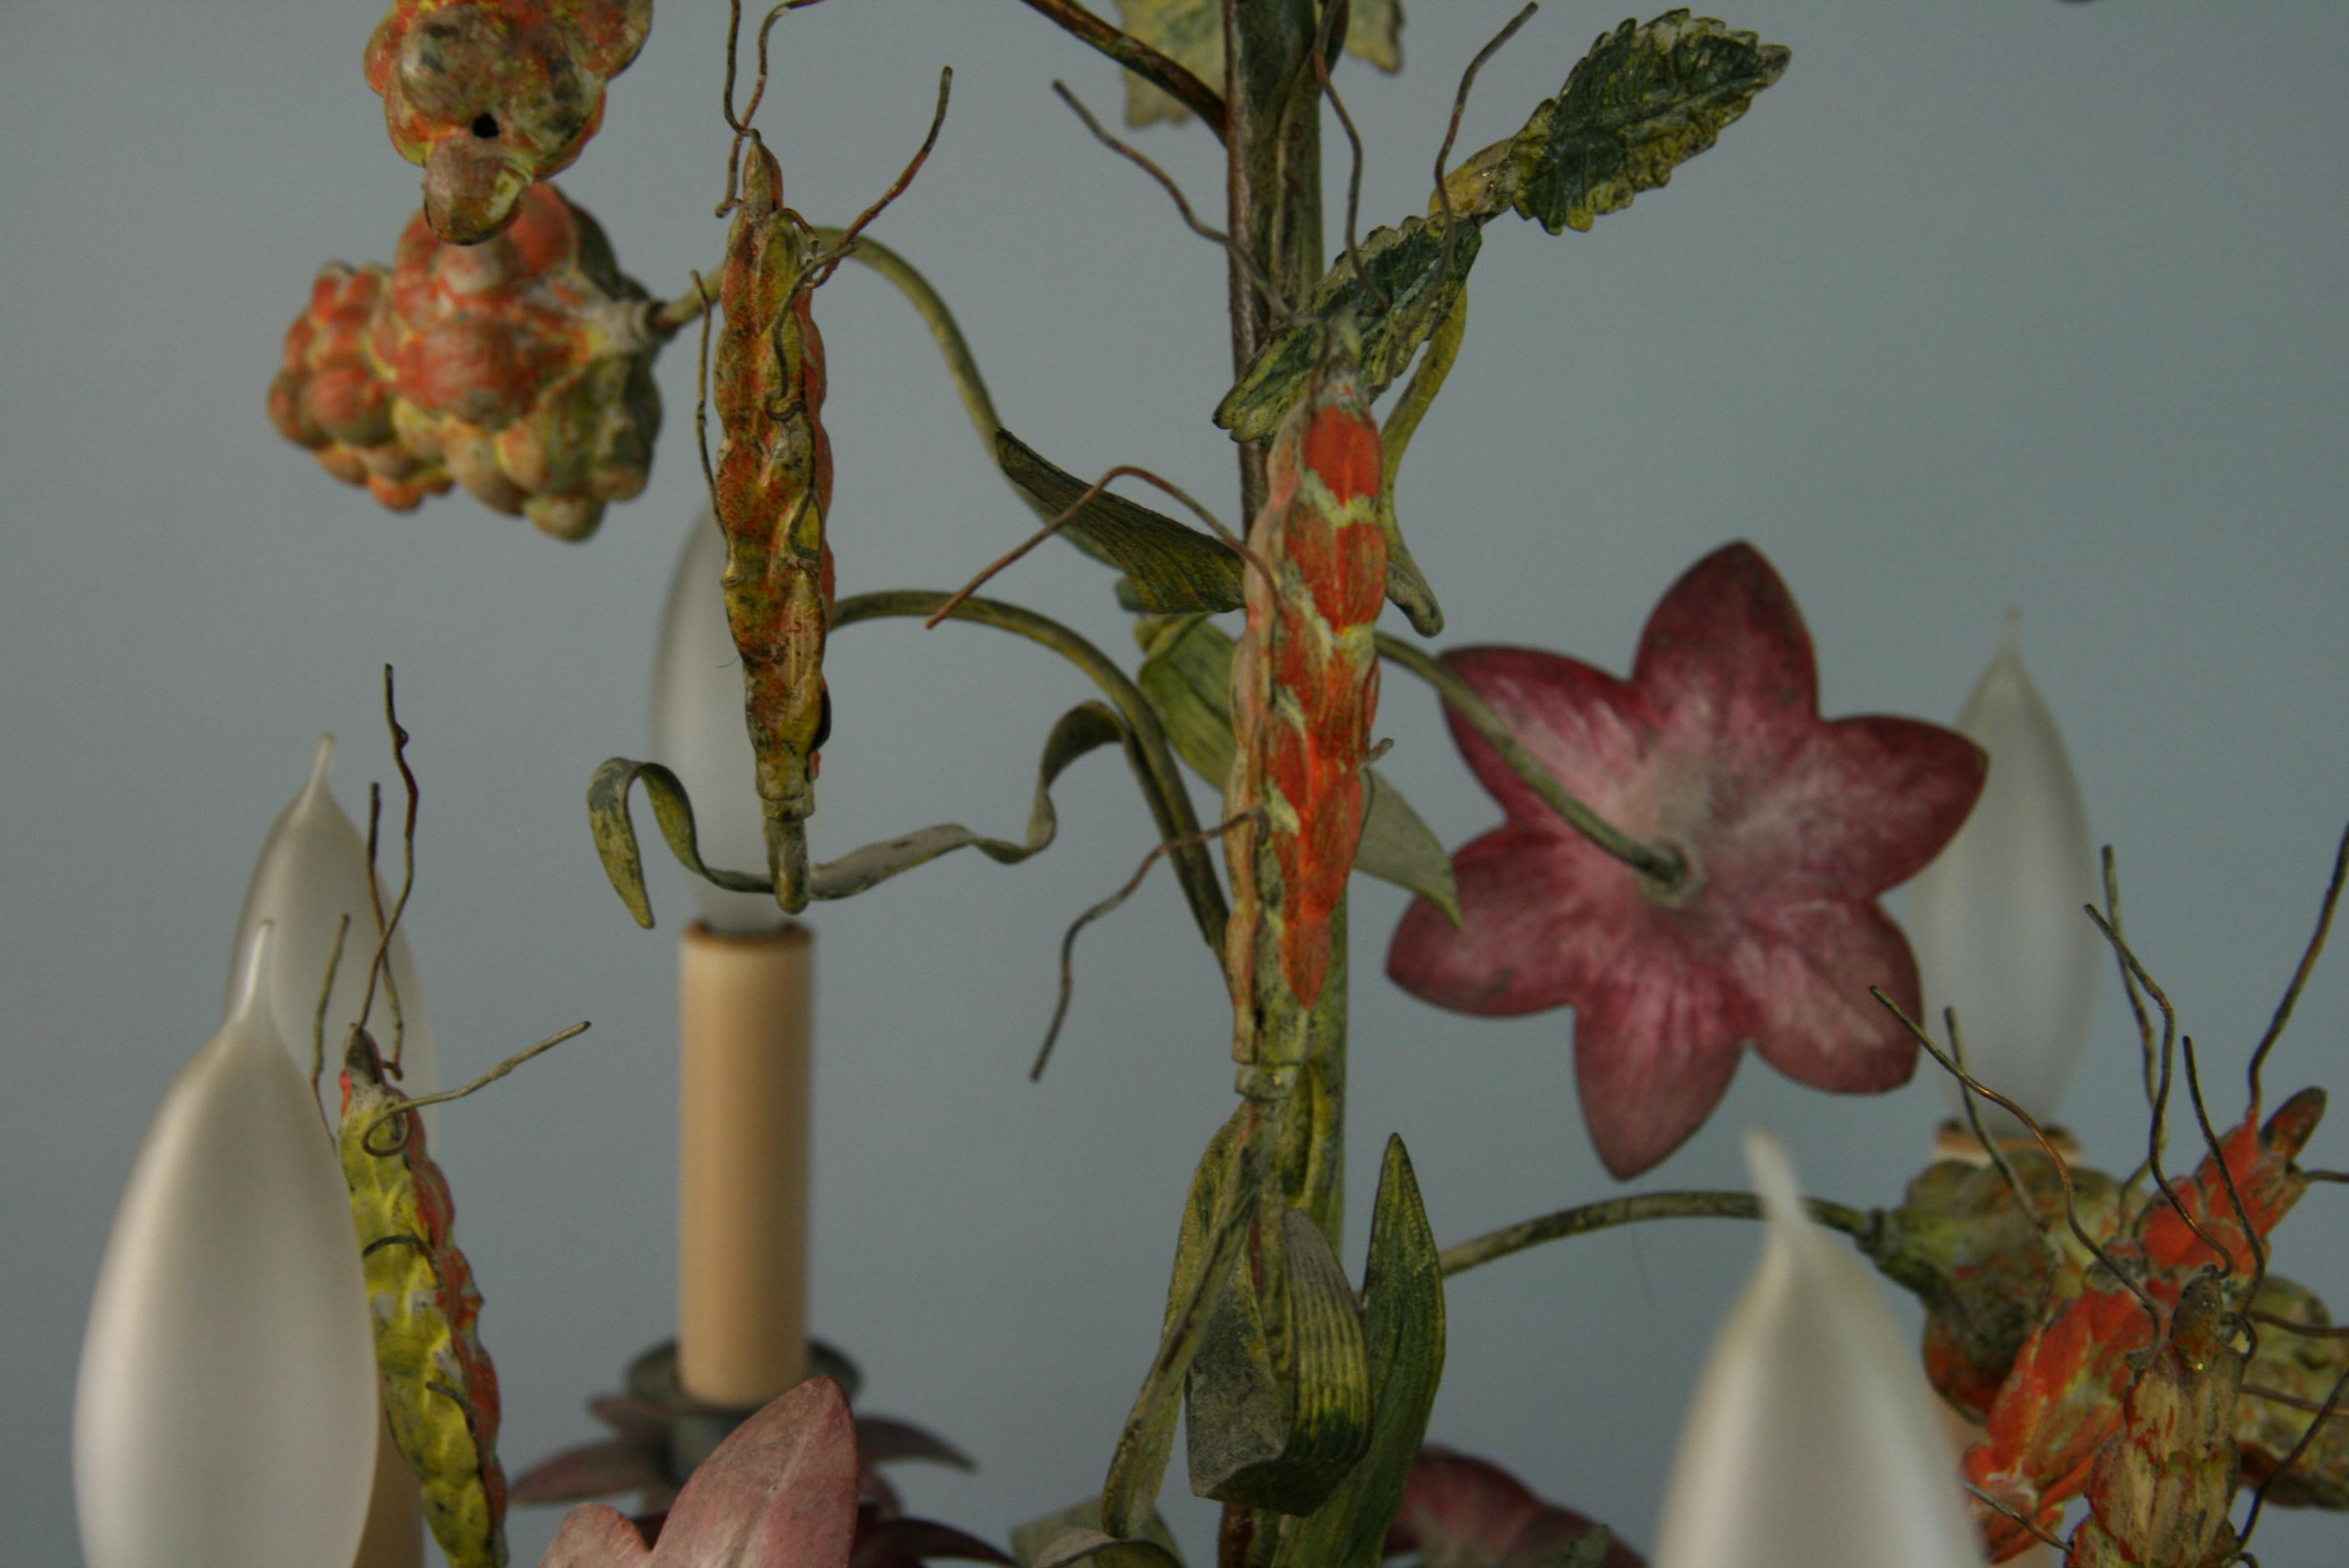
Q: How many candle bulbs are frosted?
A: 5